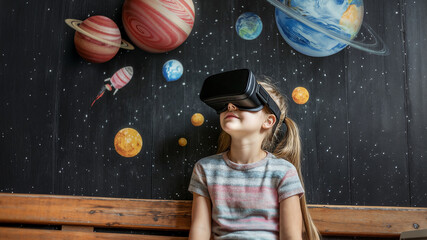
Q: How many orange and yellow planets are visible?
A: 4